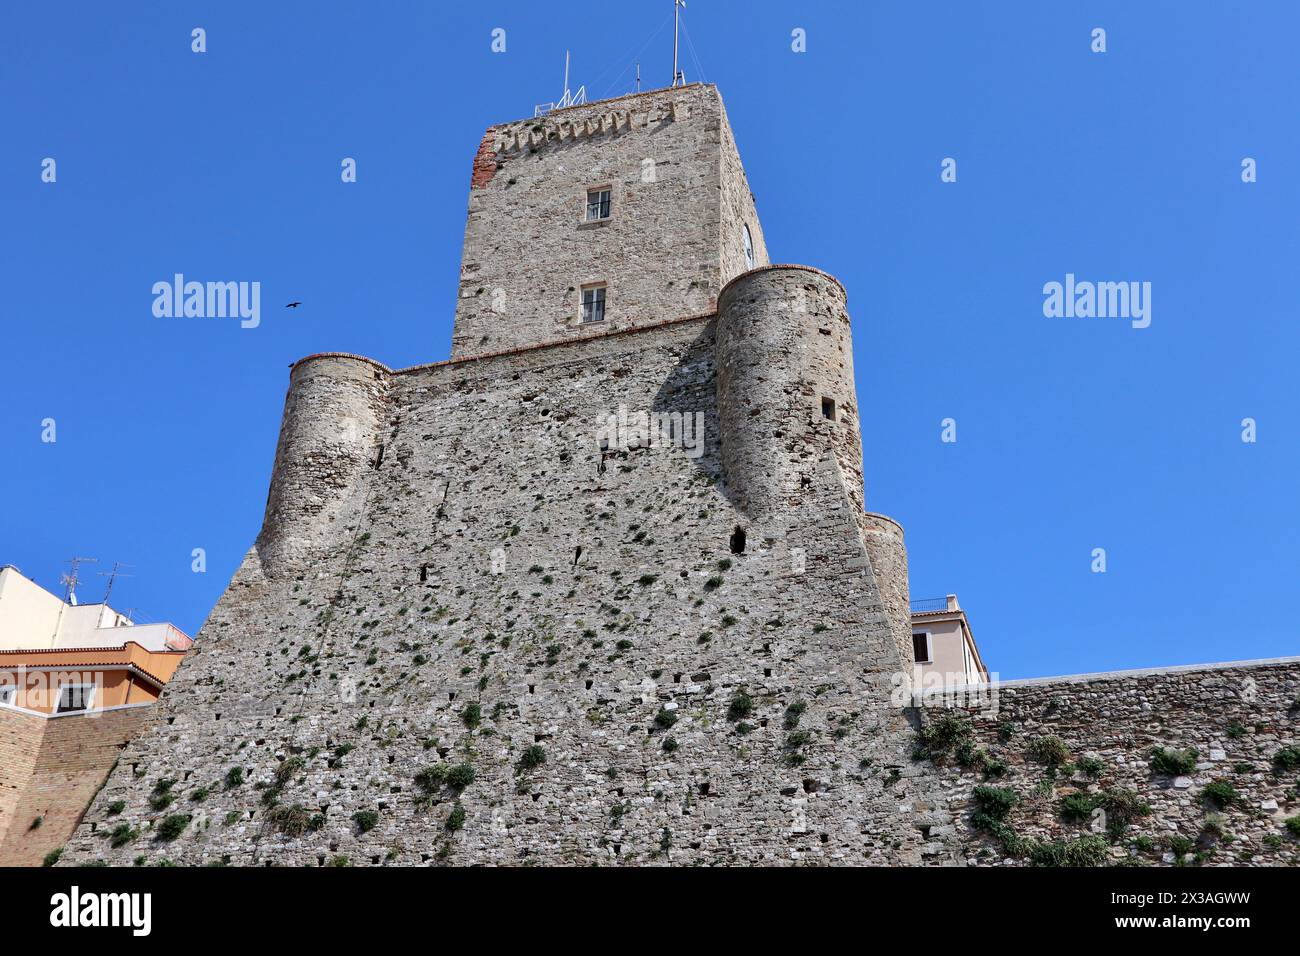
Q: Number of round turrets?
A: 3